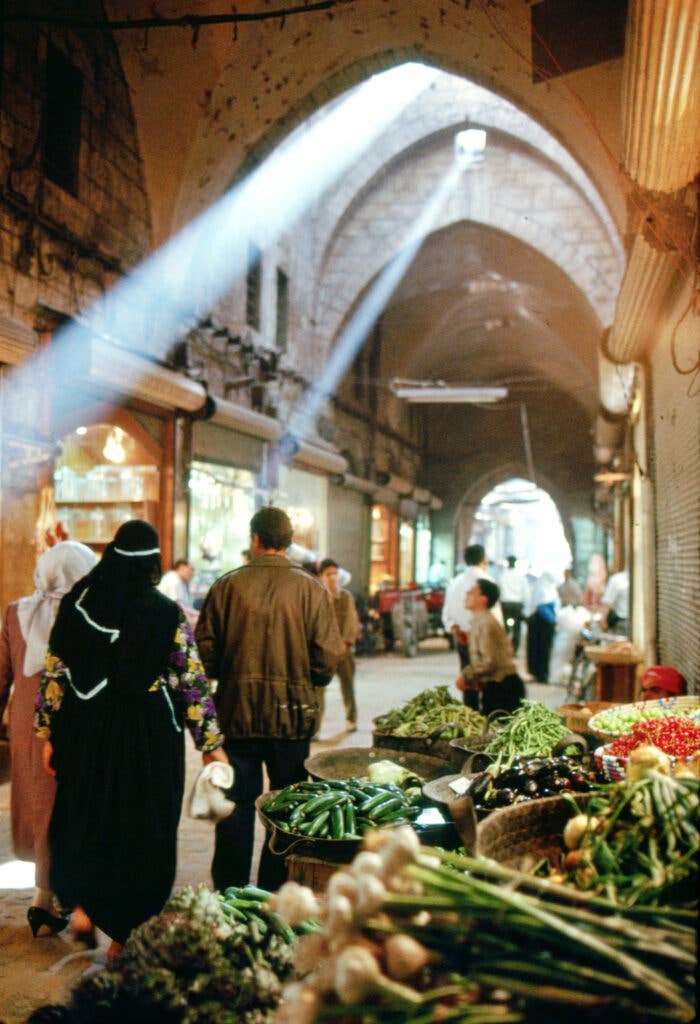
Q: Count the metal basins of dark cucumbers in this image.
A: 1